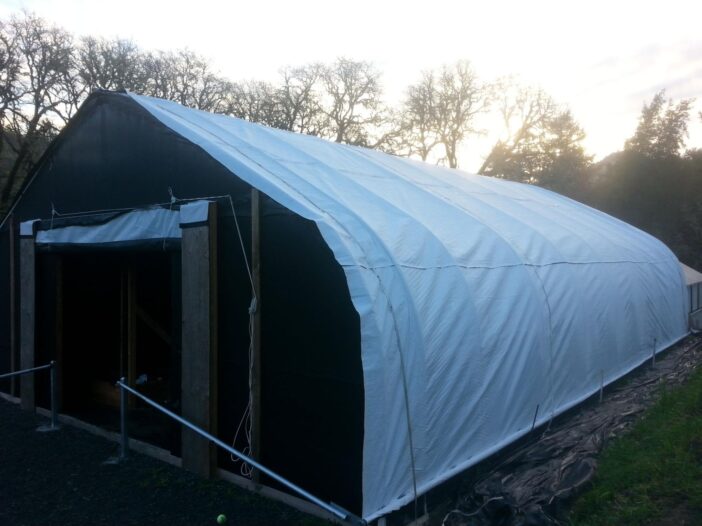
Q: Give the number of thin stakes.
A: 3